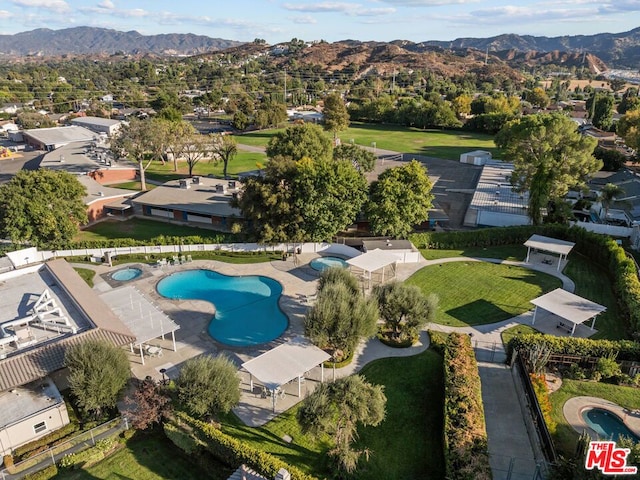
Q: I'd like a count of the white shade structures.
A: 5